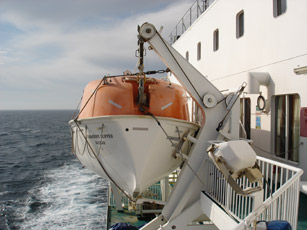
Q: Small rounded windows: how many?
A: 5